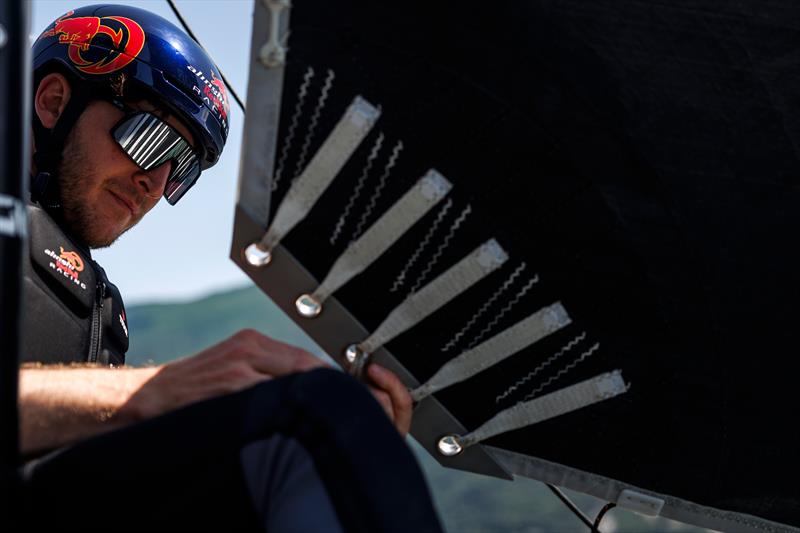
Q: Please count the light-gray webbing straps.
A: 5